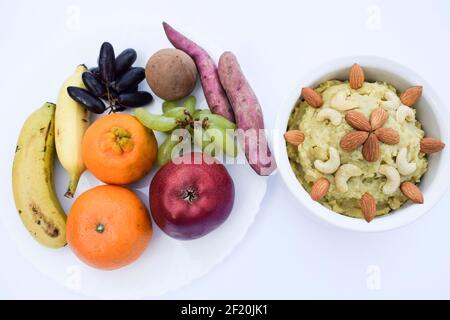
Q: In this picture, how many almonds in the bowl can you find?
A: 13